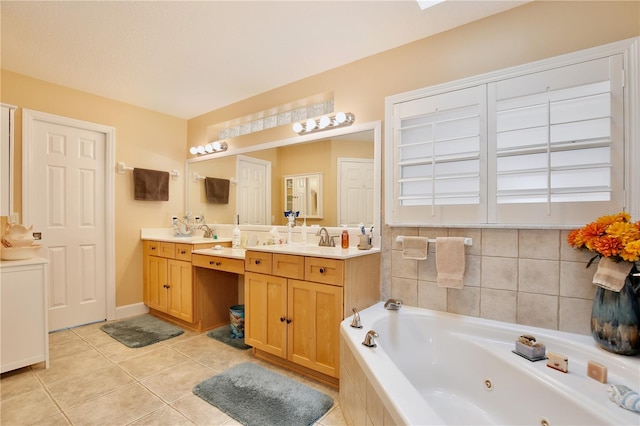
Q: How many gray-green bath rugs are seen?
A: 3